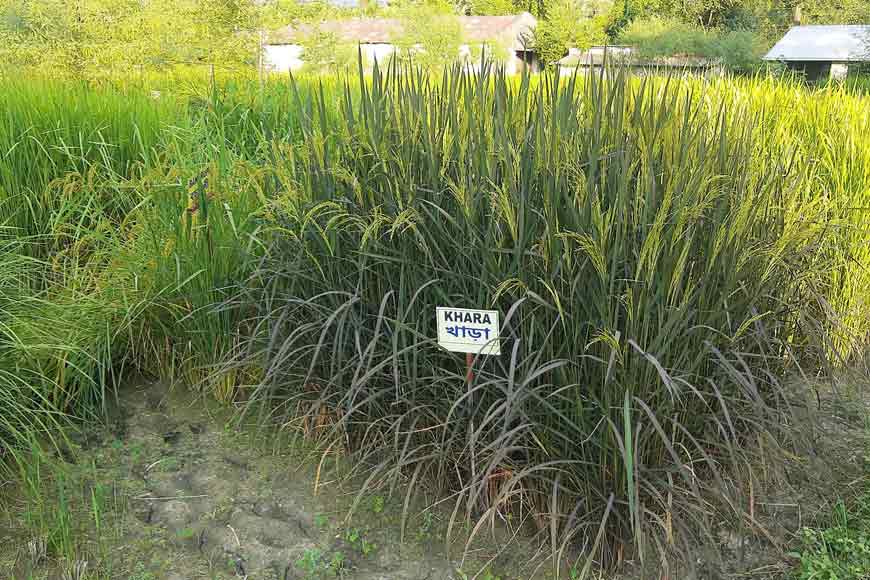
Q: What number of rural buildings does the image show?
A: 3